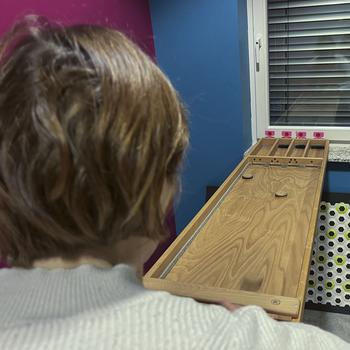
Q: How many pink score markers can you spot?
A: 4